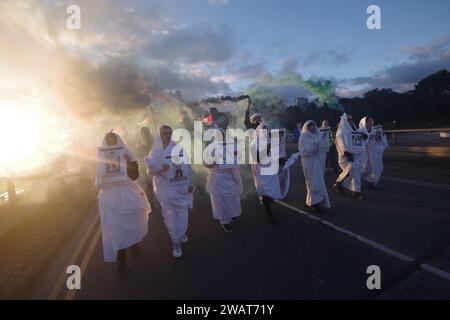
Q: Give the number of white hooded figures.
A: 7